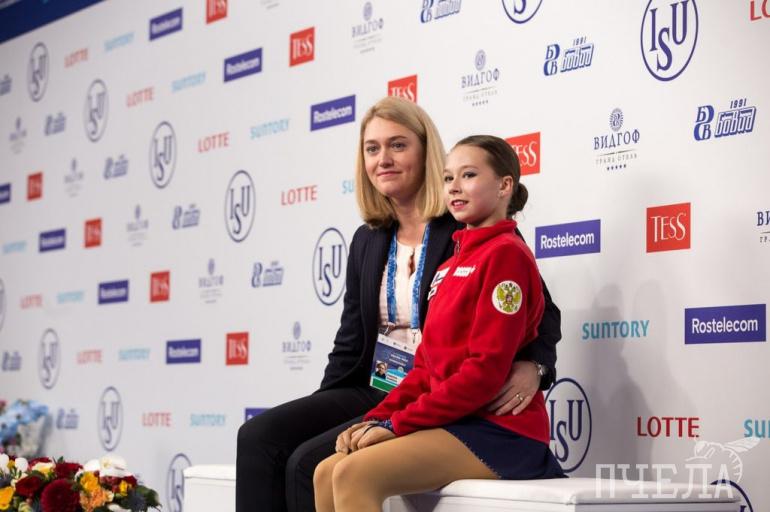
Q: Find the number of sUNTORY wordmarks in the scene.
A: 10